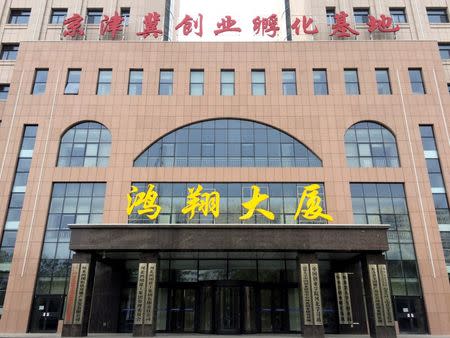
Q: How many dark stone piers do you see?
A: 4